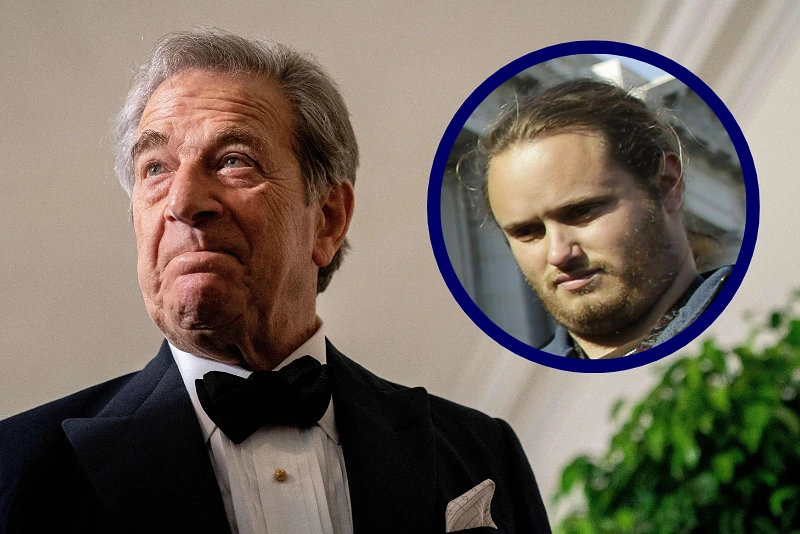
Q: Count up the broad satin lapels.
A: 2